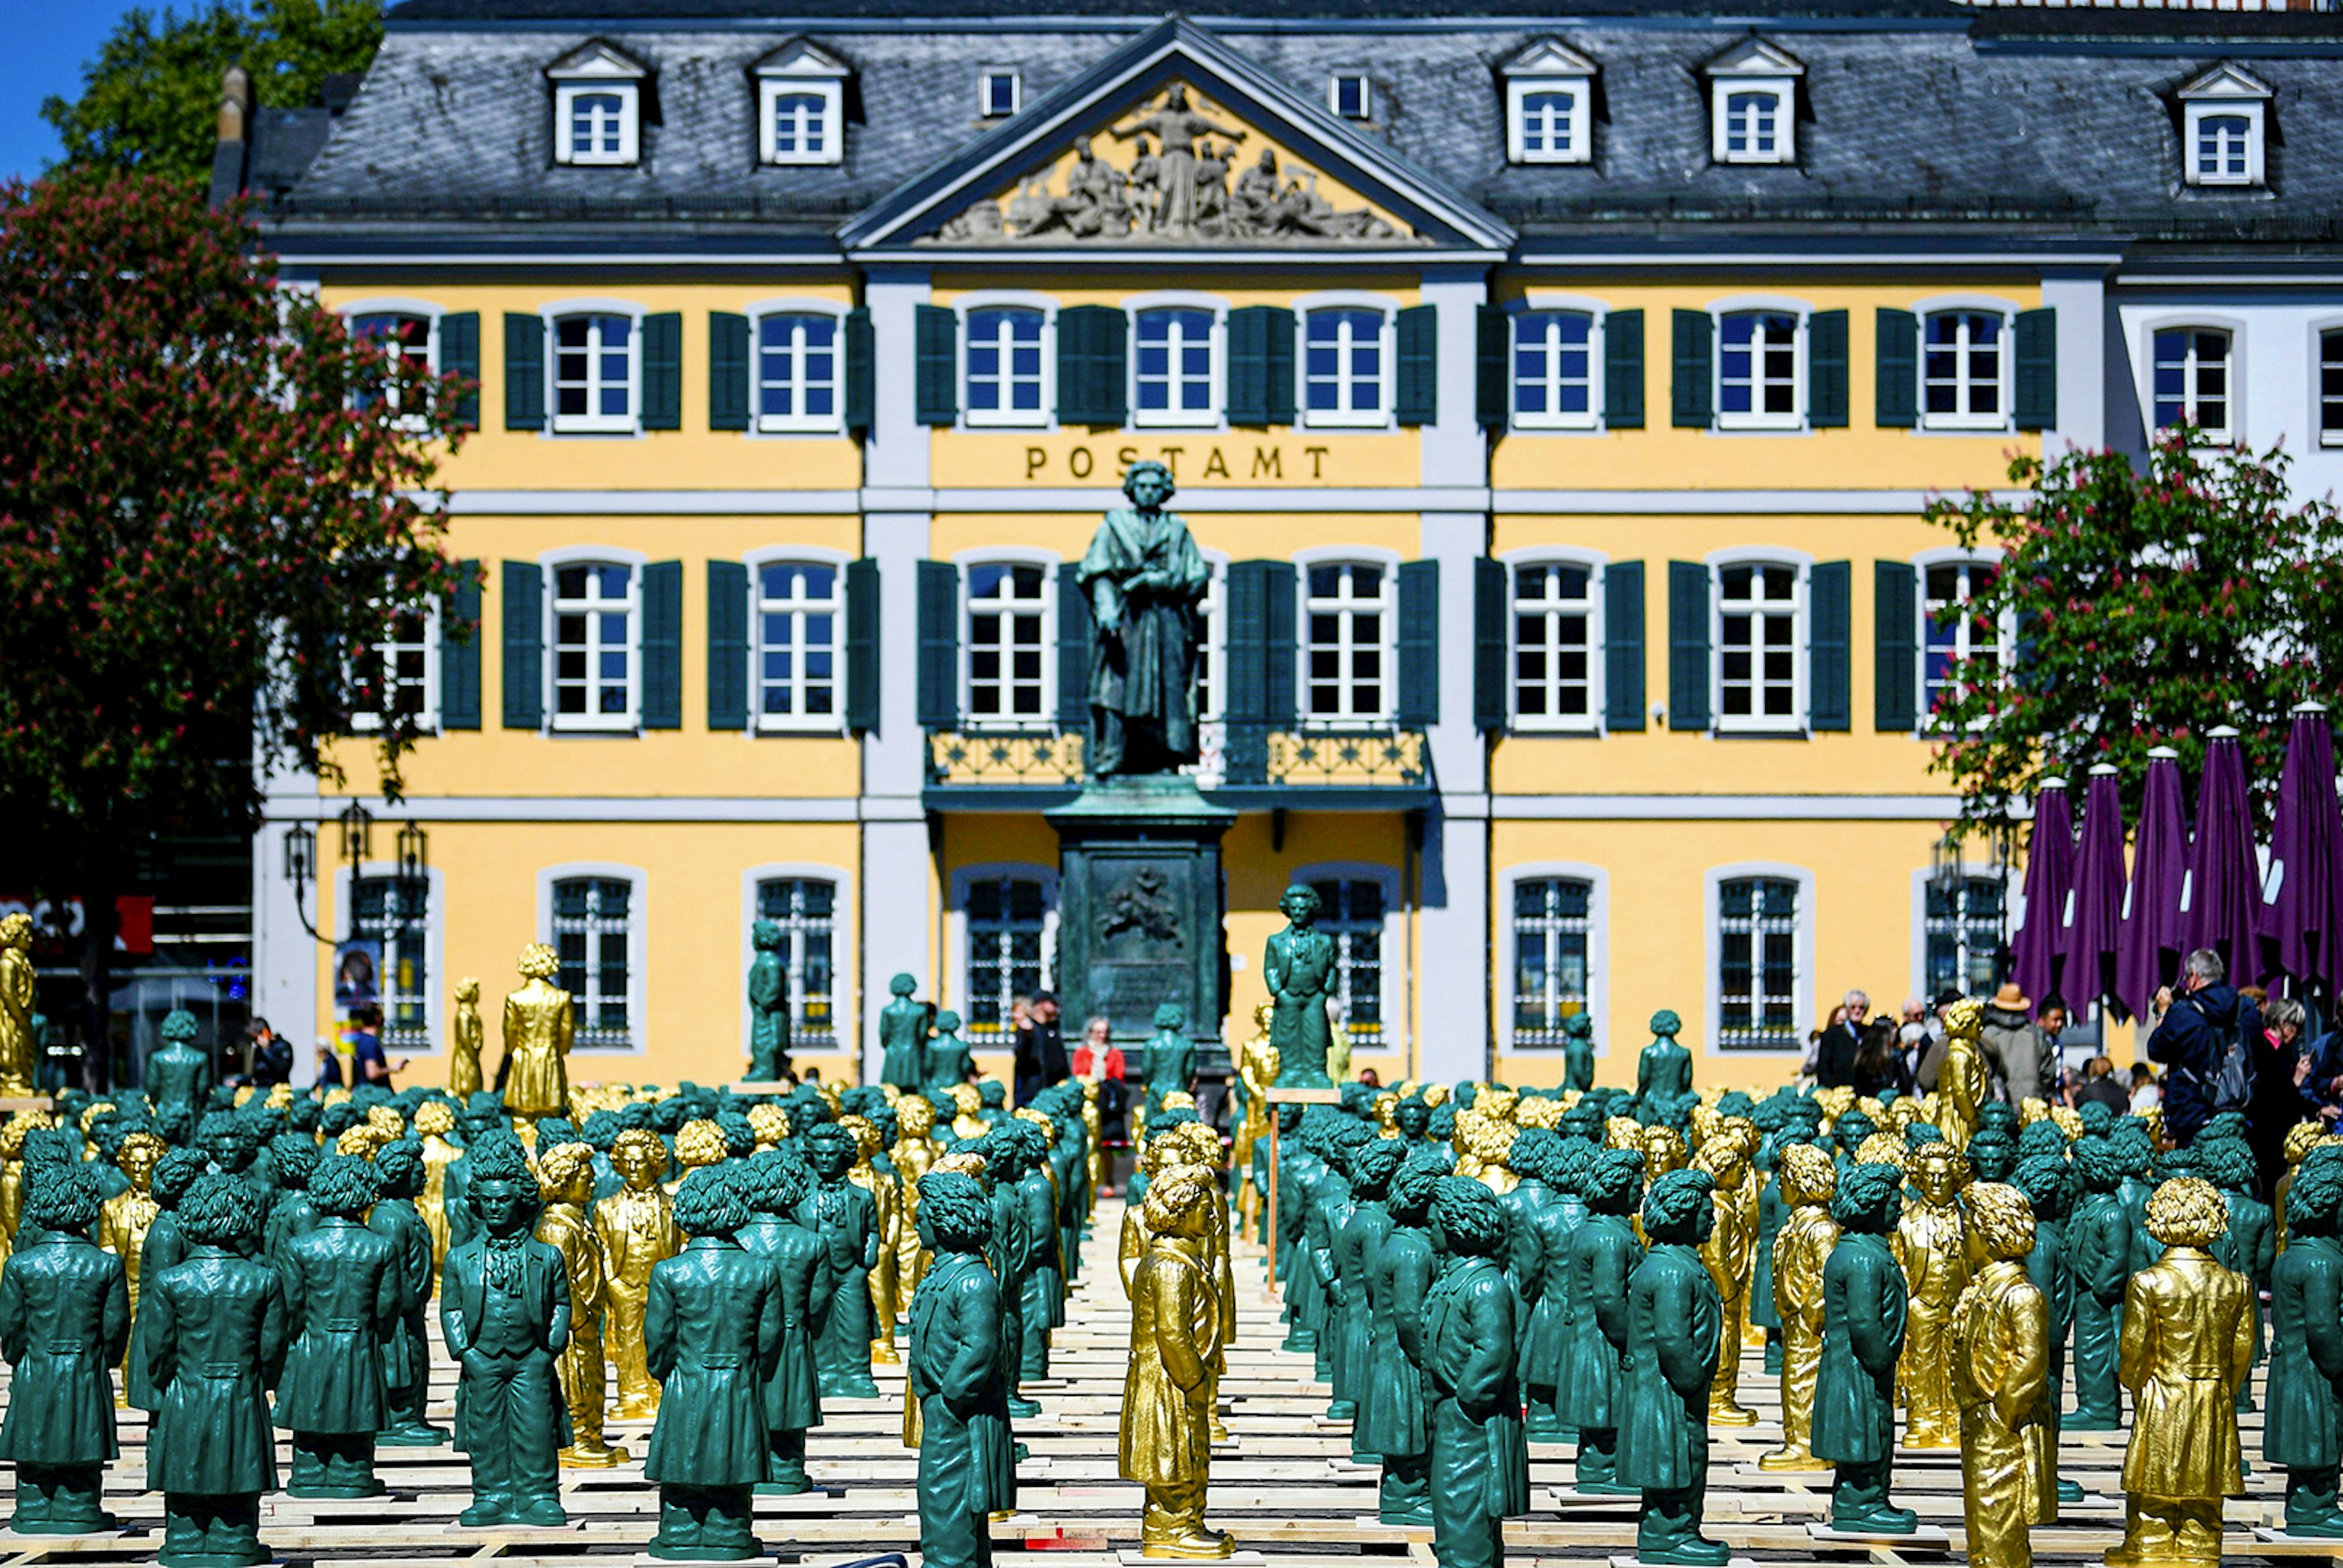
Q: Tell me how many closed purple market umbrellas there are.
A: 5